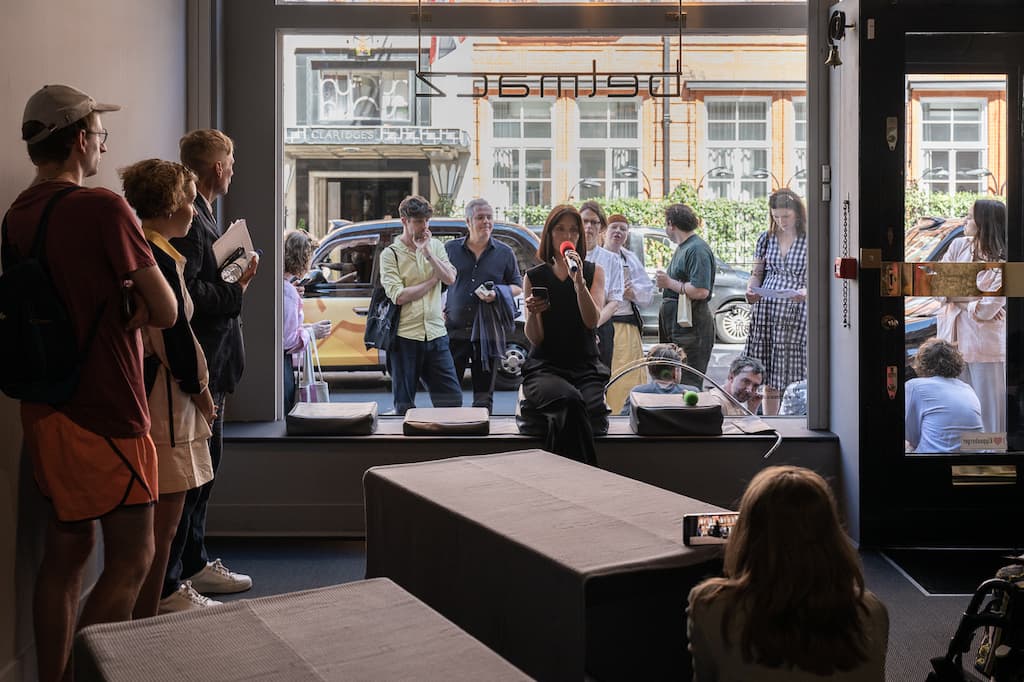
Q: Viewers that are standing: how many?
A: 11